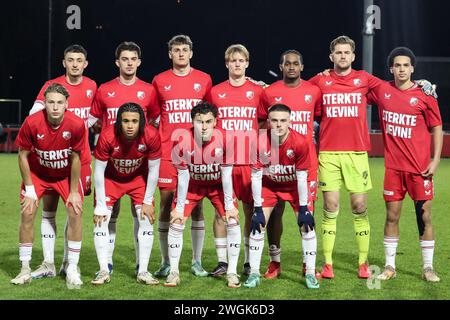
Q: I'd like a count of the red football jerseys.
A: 11